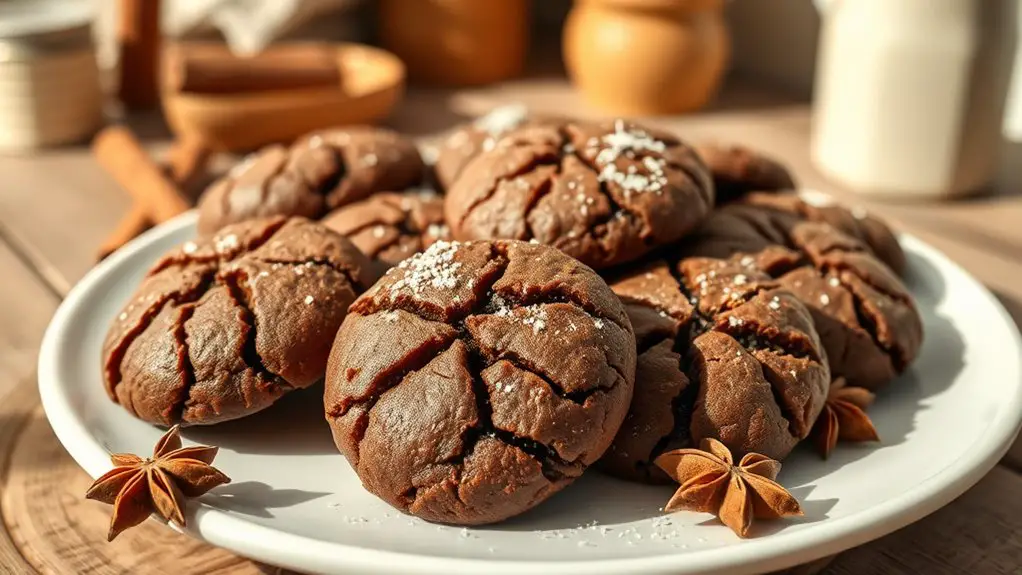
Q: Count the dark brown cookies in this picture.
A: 10